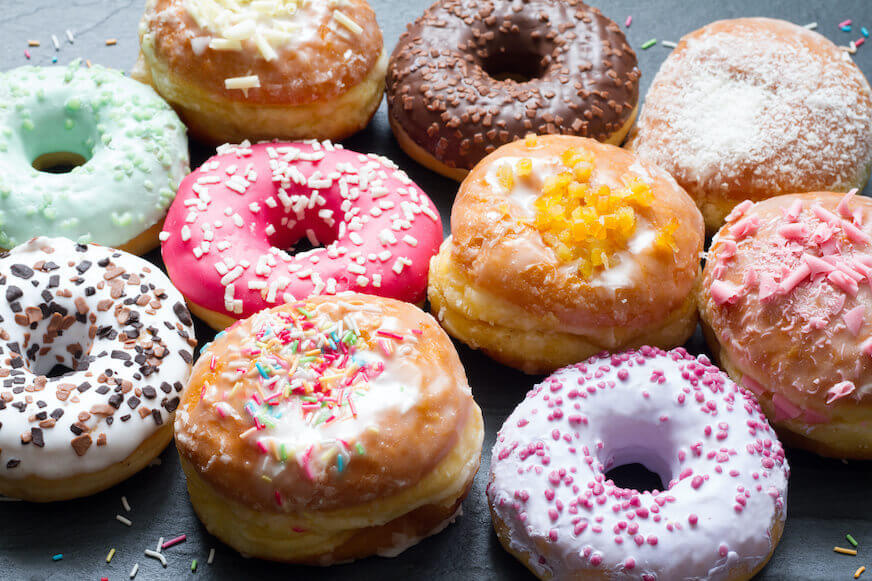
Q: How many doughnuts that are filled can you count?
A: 5